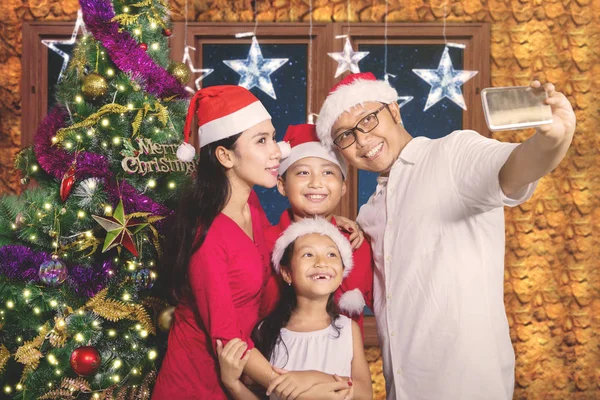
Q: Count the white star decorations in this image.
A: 6